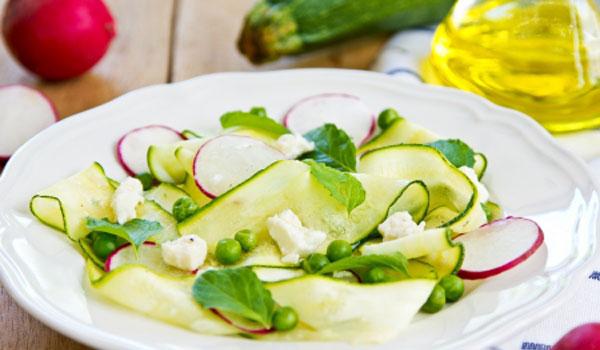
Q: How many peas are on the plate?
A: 13